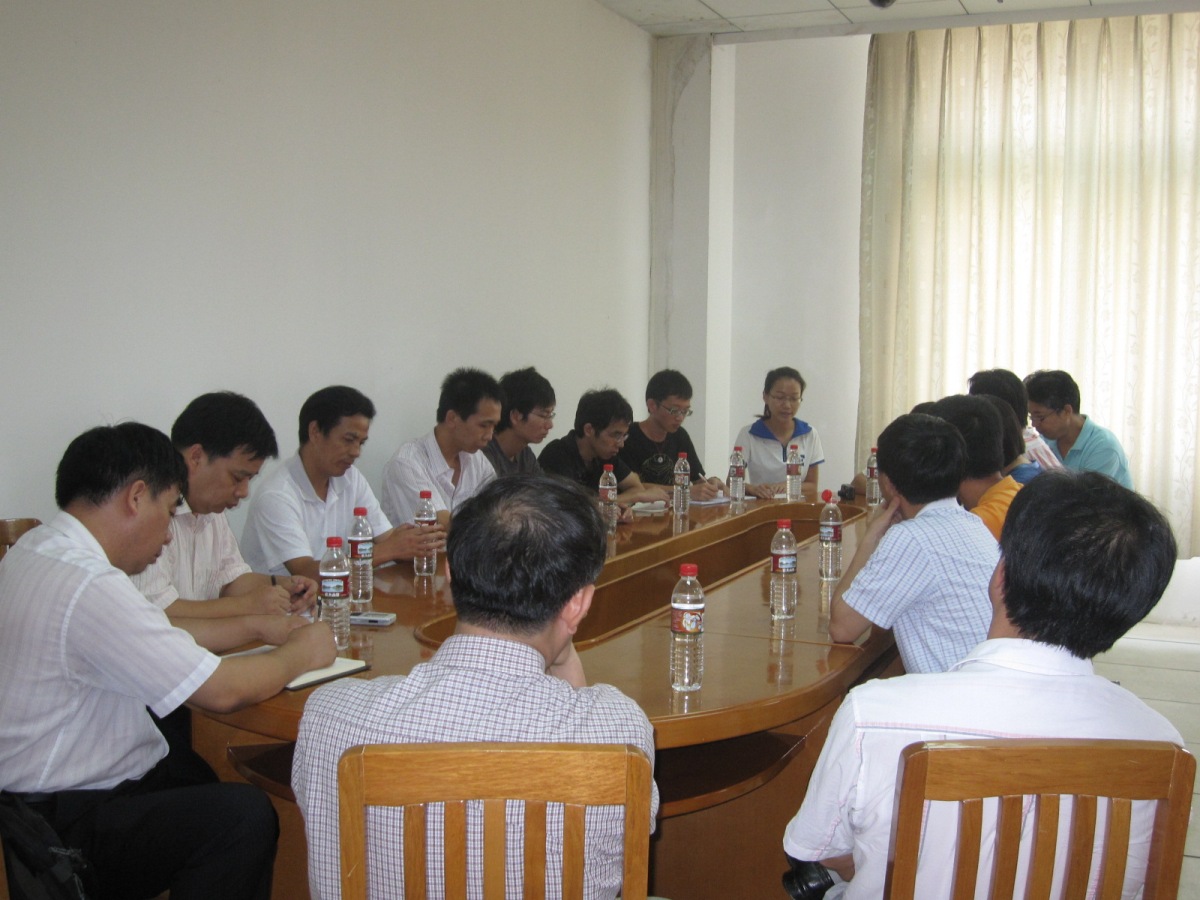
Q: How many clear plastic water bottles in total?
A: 11